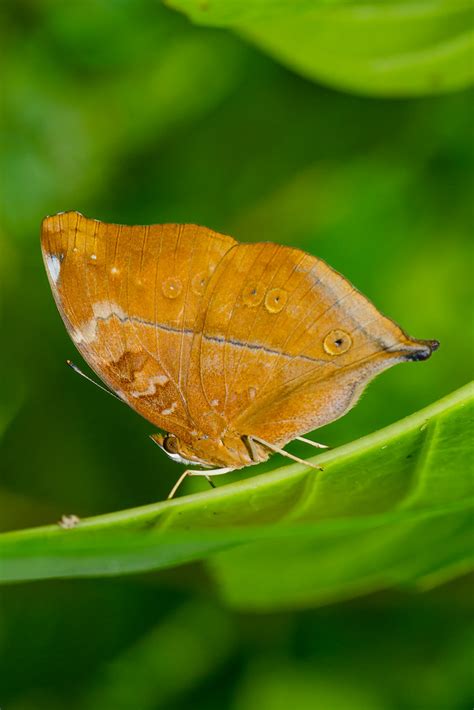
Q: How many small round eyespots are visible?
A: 5